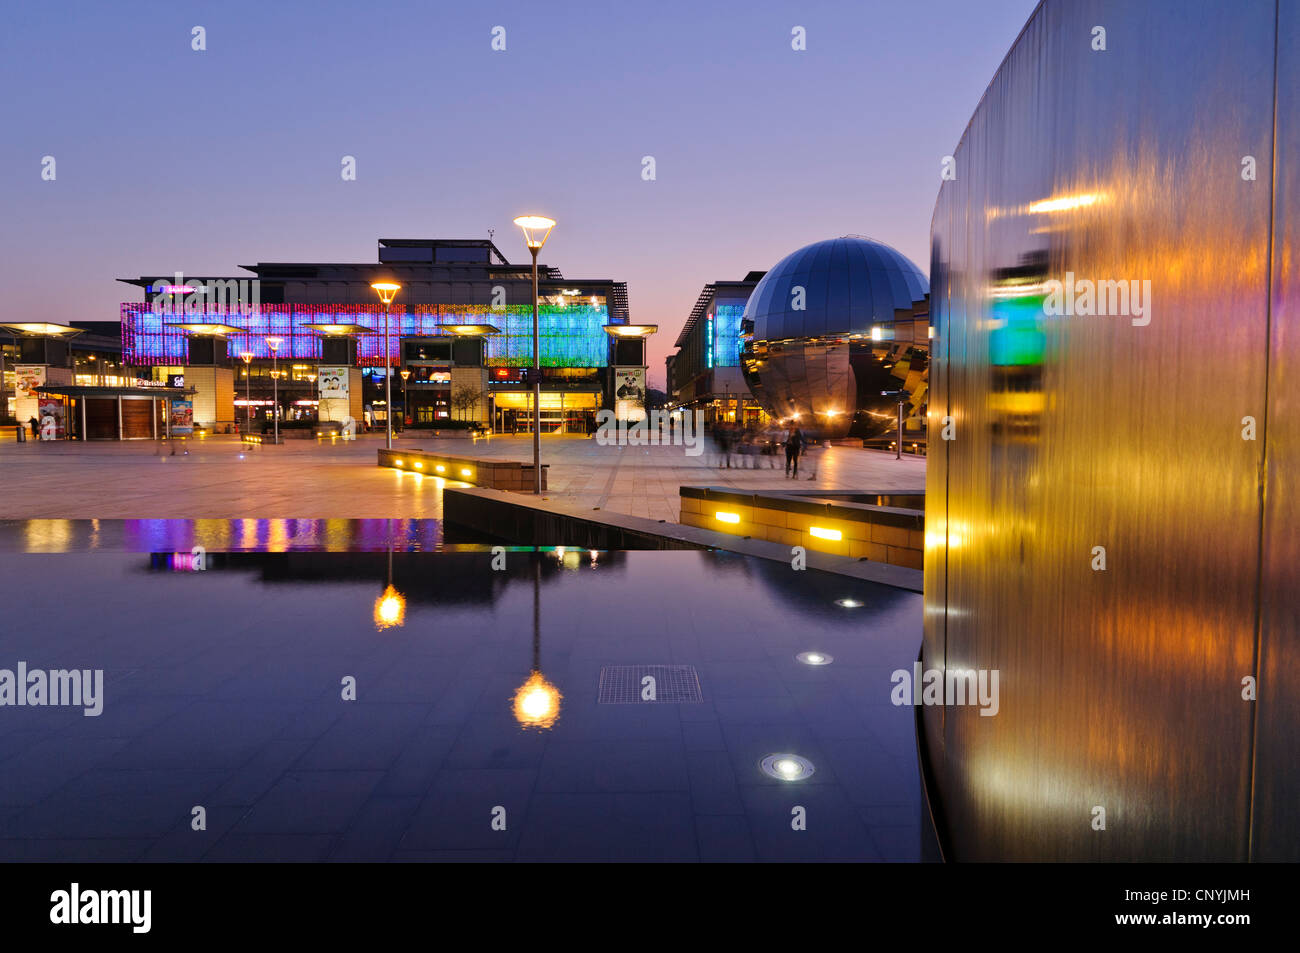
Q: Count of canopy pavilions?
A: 5